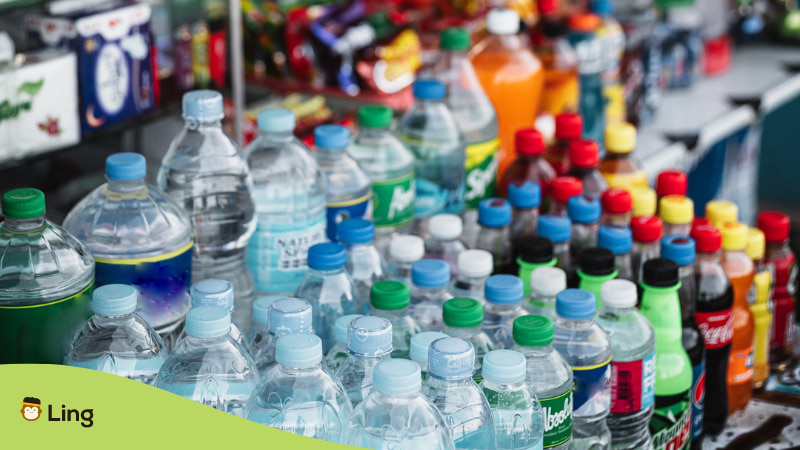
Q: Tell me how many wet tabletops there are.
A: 1